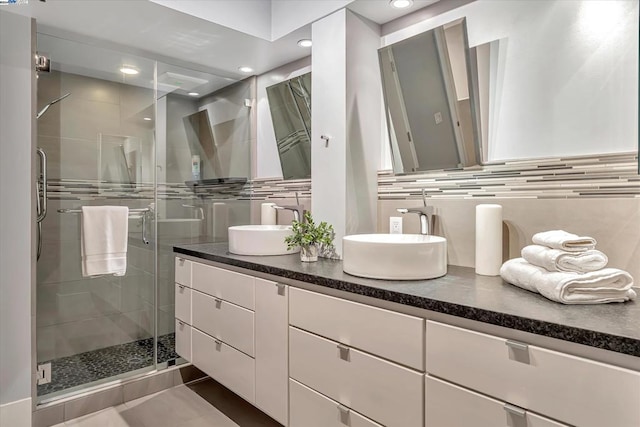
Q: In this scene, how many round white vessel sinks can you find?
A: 2